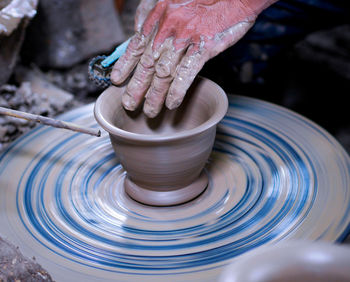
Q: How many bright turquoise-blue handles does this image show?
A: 1